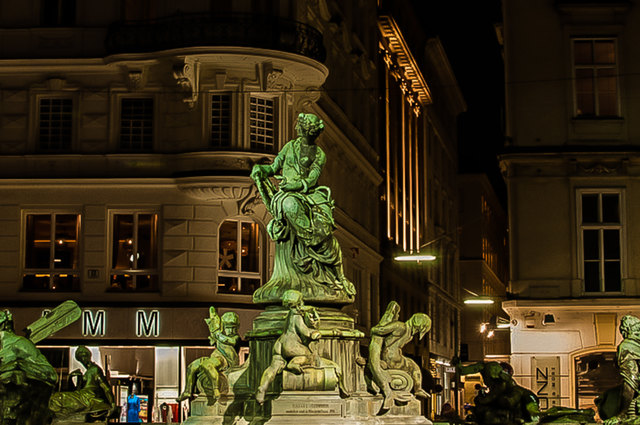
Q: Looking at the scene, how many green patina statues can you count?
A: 8